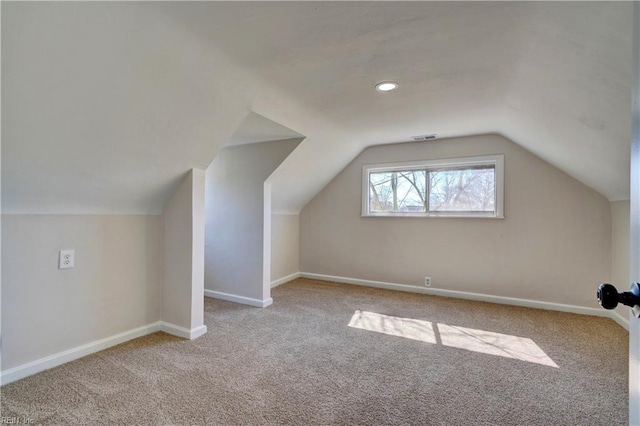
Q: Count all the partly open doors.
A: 1